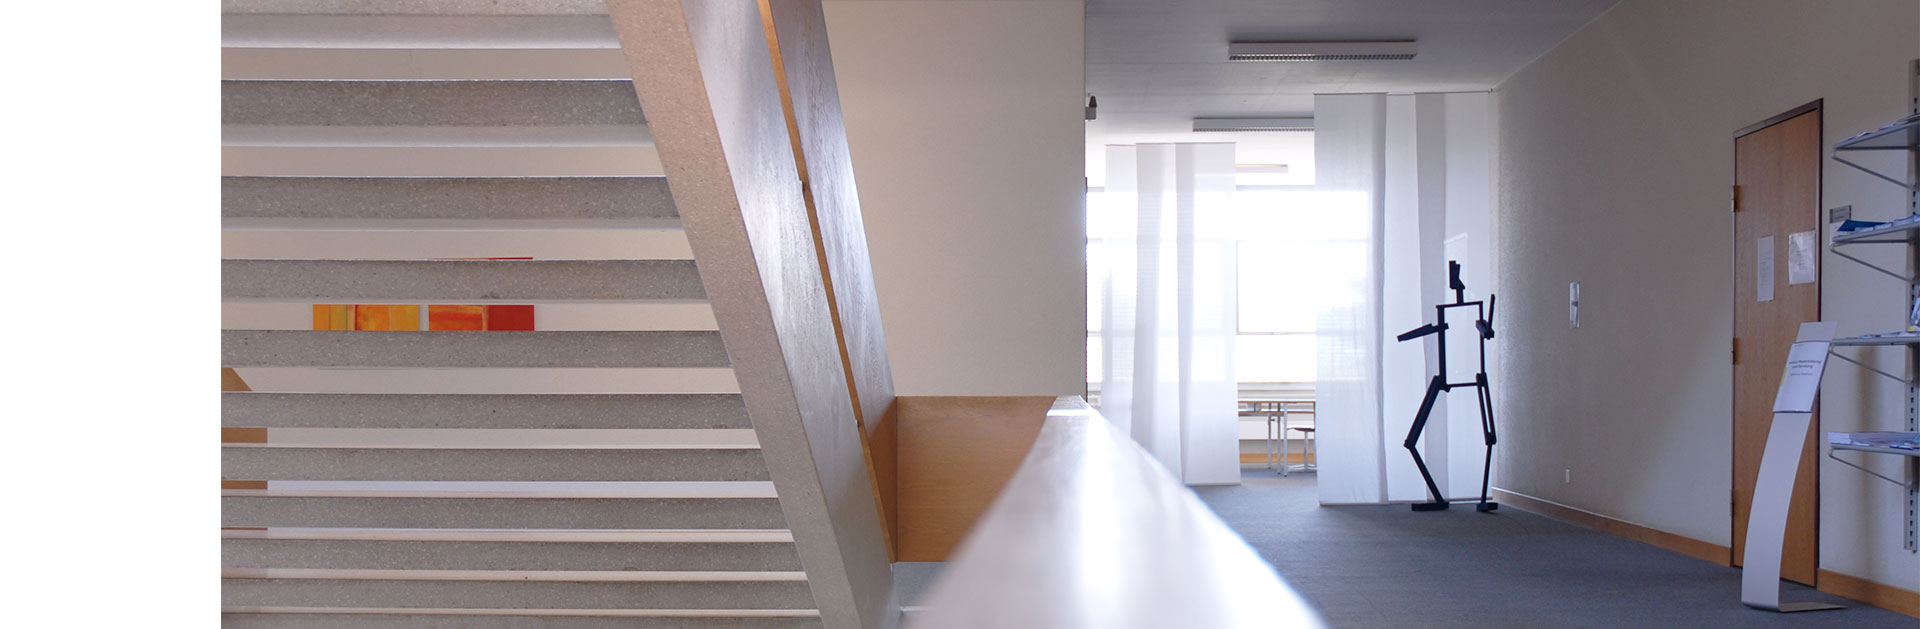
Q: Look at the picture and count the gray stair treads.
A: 11